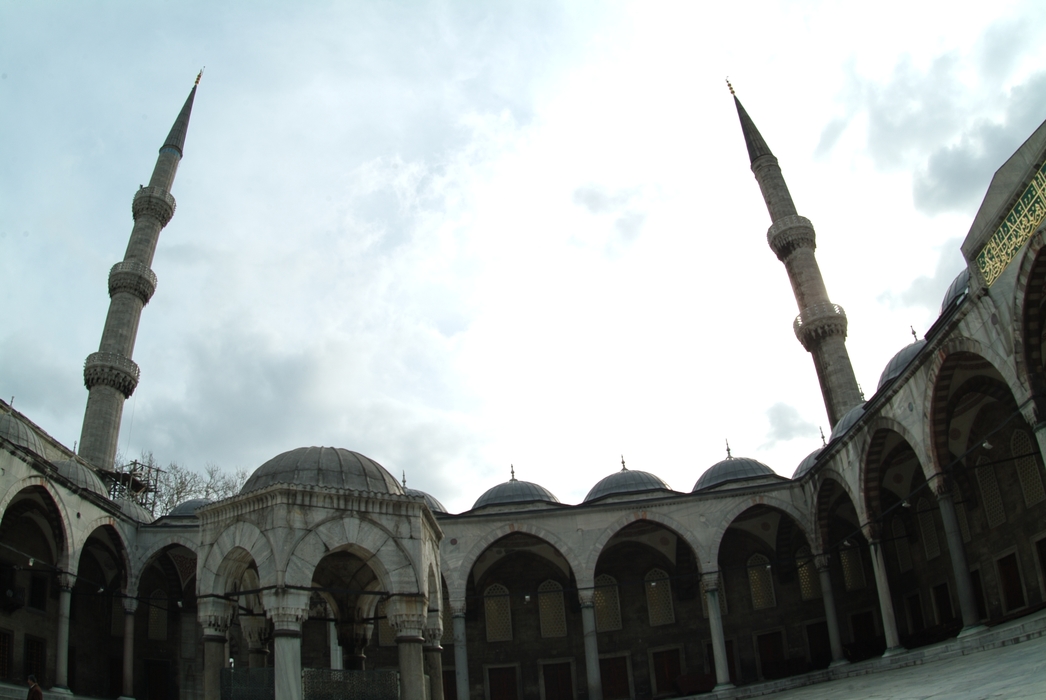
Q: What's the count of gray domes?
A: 13